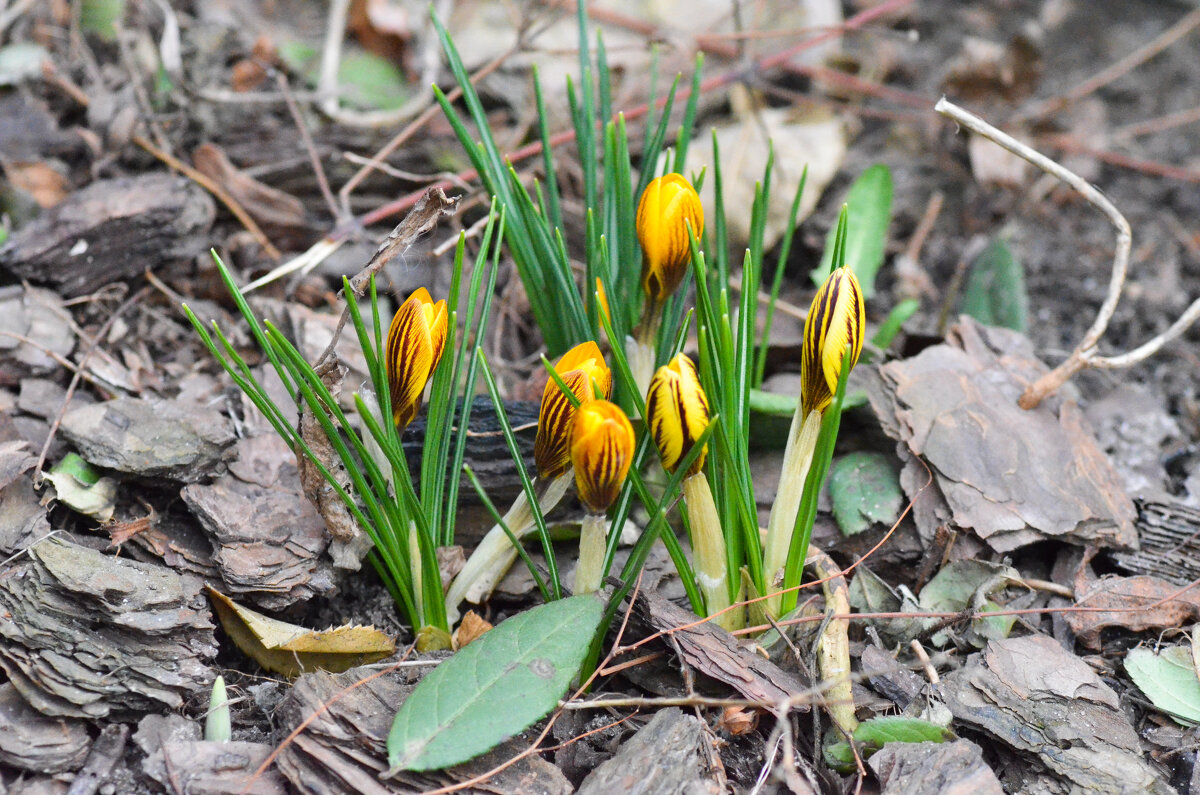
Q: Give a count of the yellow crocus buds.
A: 6